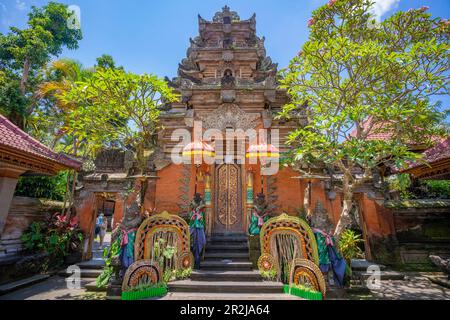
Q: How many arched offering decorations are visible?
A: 4